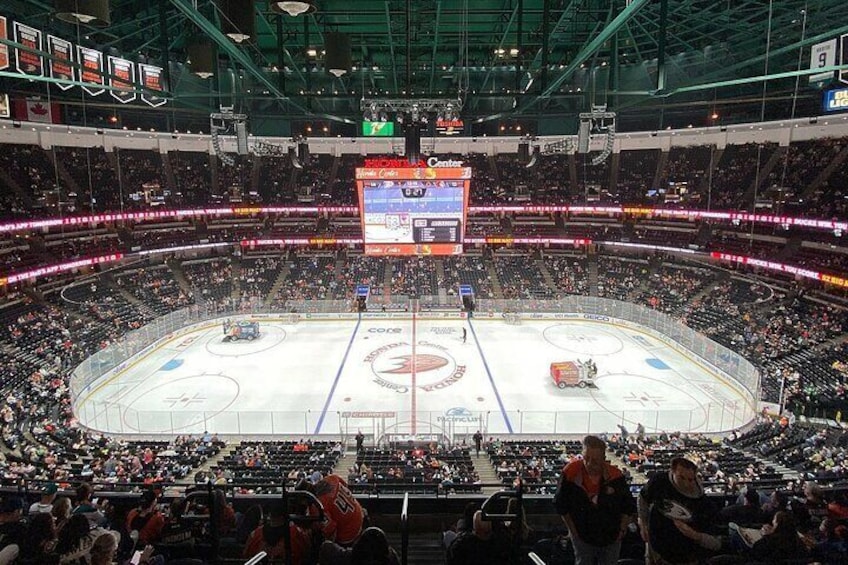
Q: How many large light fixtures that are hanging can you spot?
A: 5